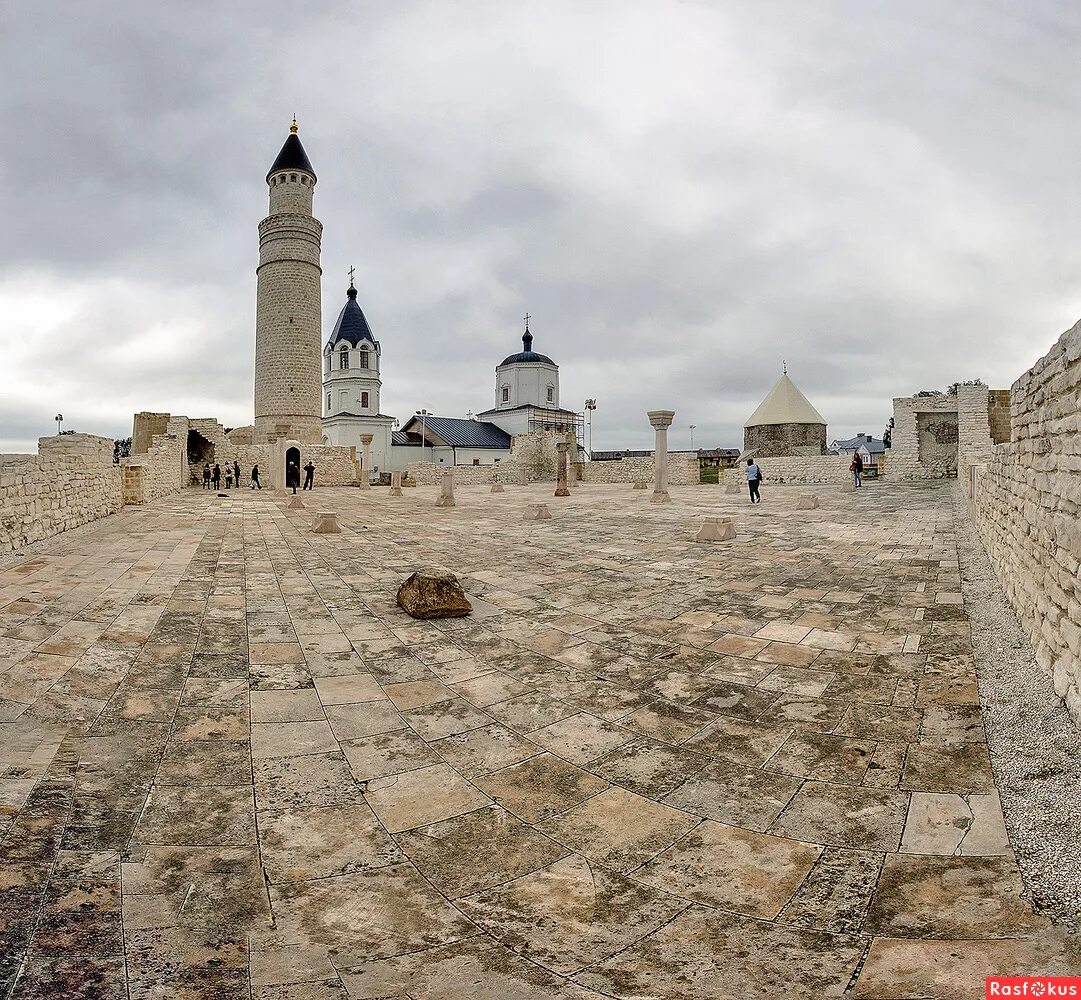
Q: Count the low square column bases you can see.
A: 9